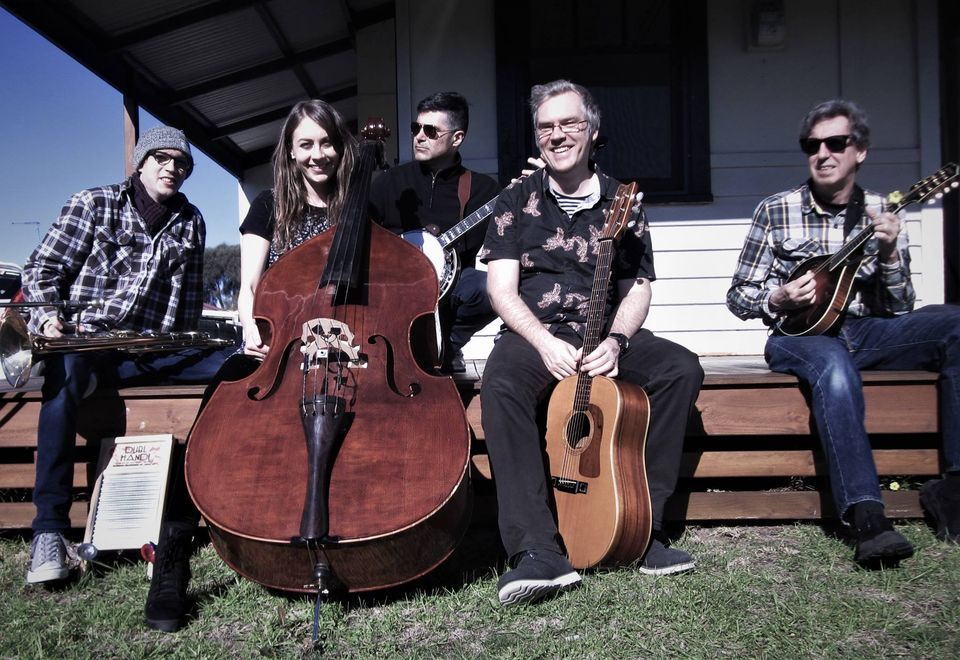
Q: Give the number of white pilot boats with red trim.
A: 0